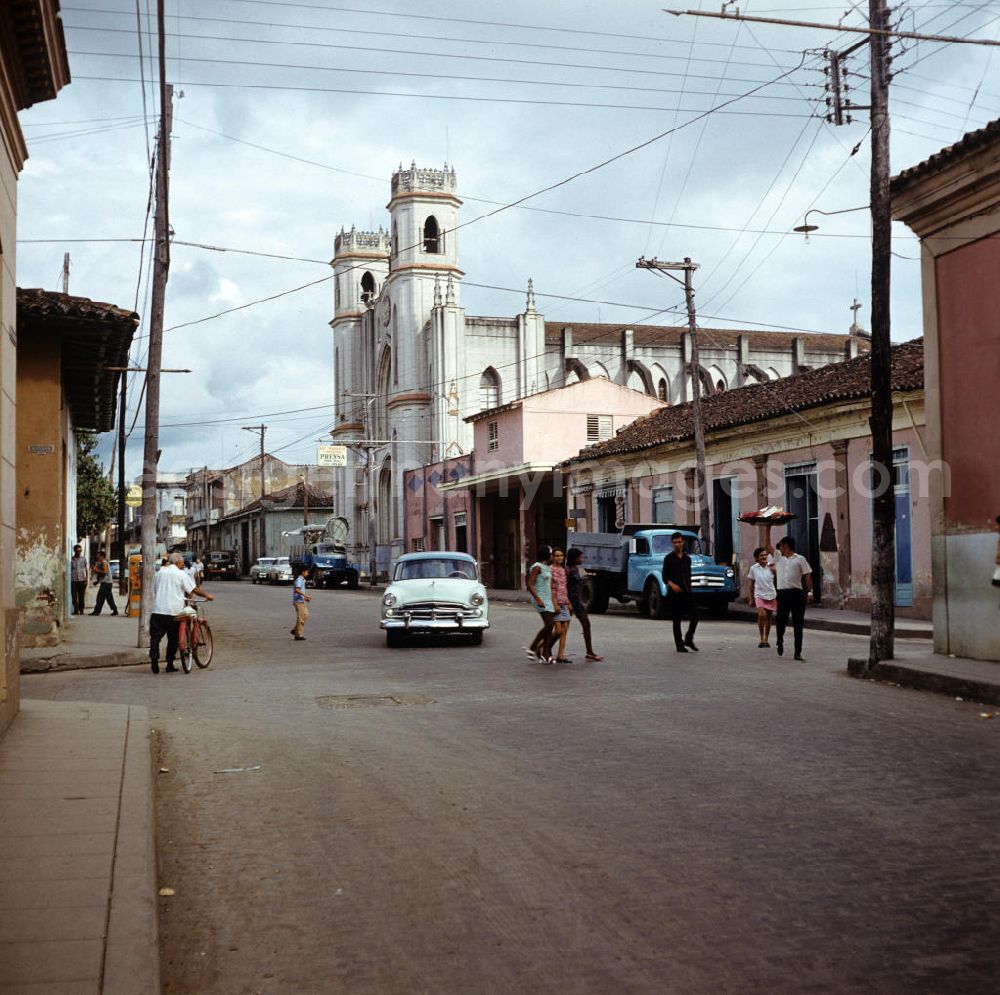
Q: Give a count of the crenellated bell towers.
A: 2